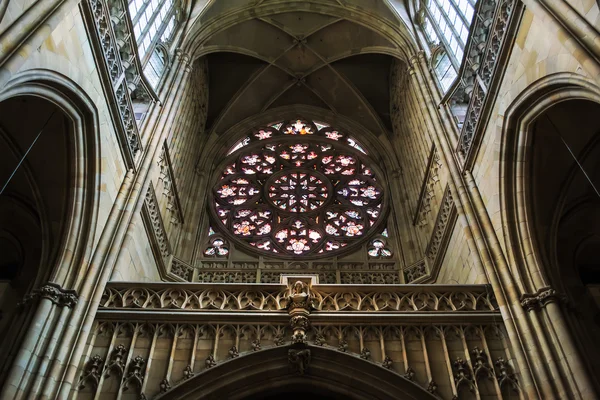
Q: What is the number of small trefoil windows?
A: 2